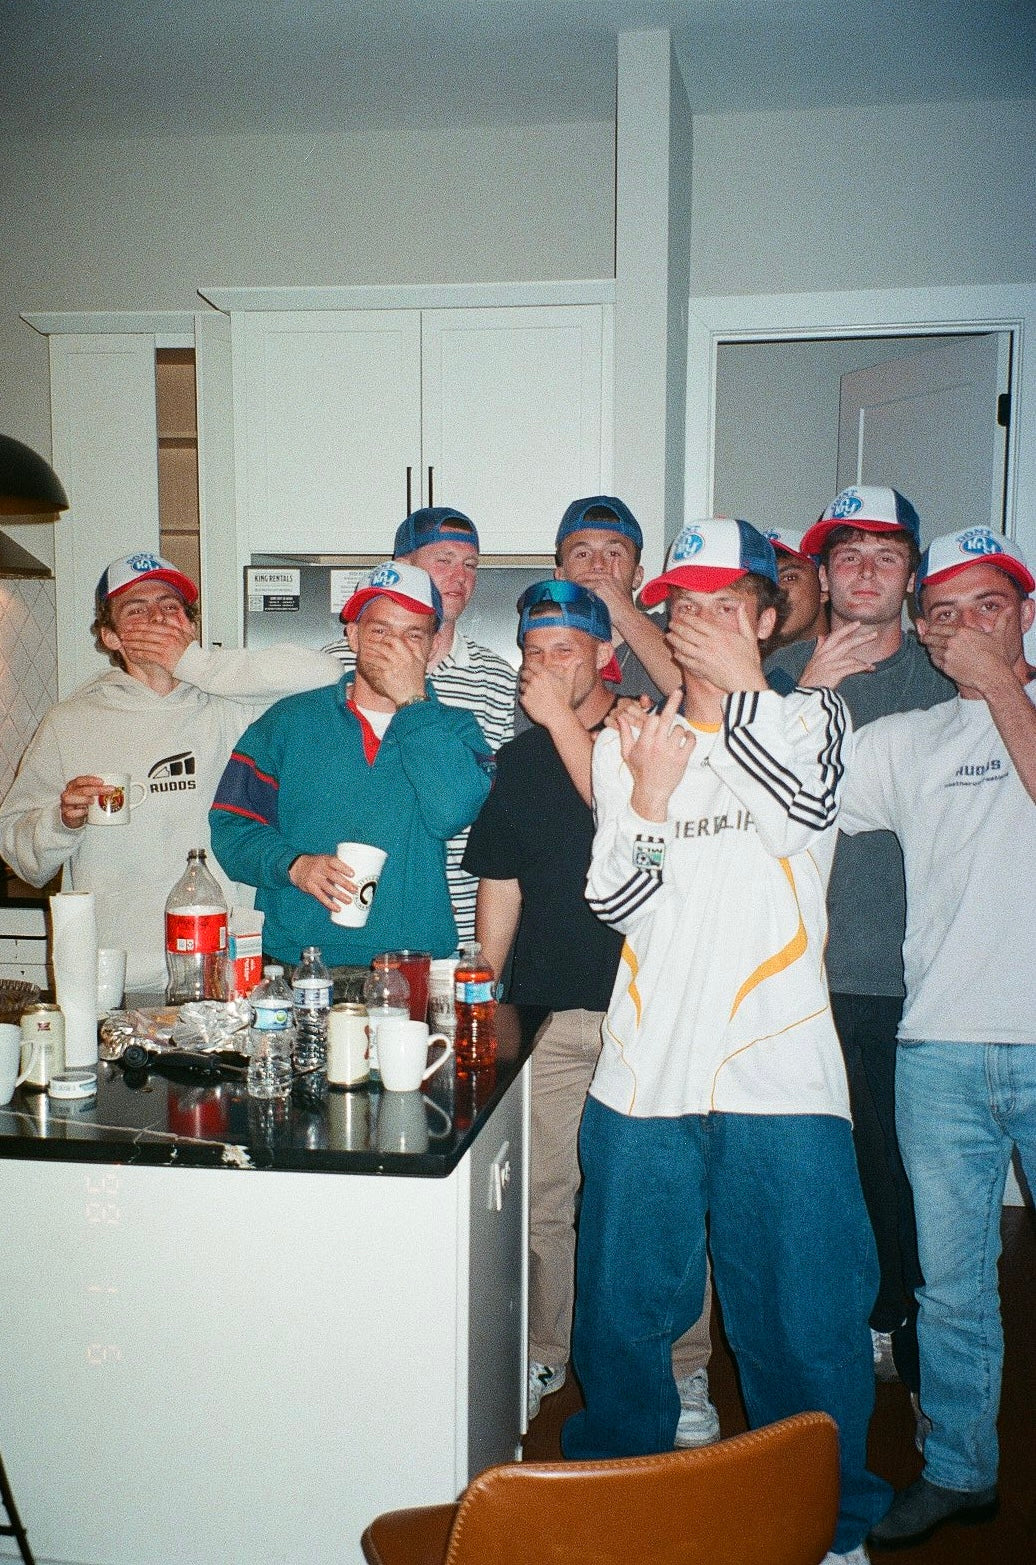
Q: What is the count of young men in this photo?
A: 9